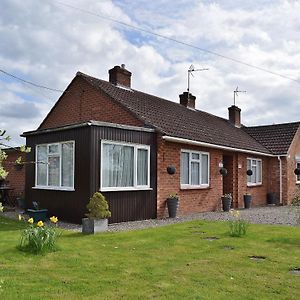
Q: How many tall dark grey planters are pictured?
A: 3